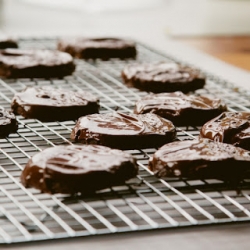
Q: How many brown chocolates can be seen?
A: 11